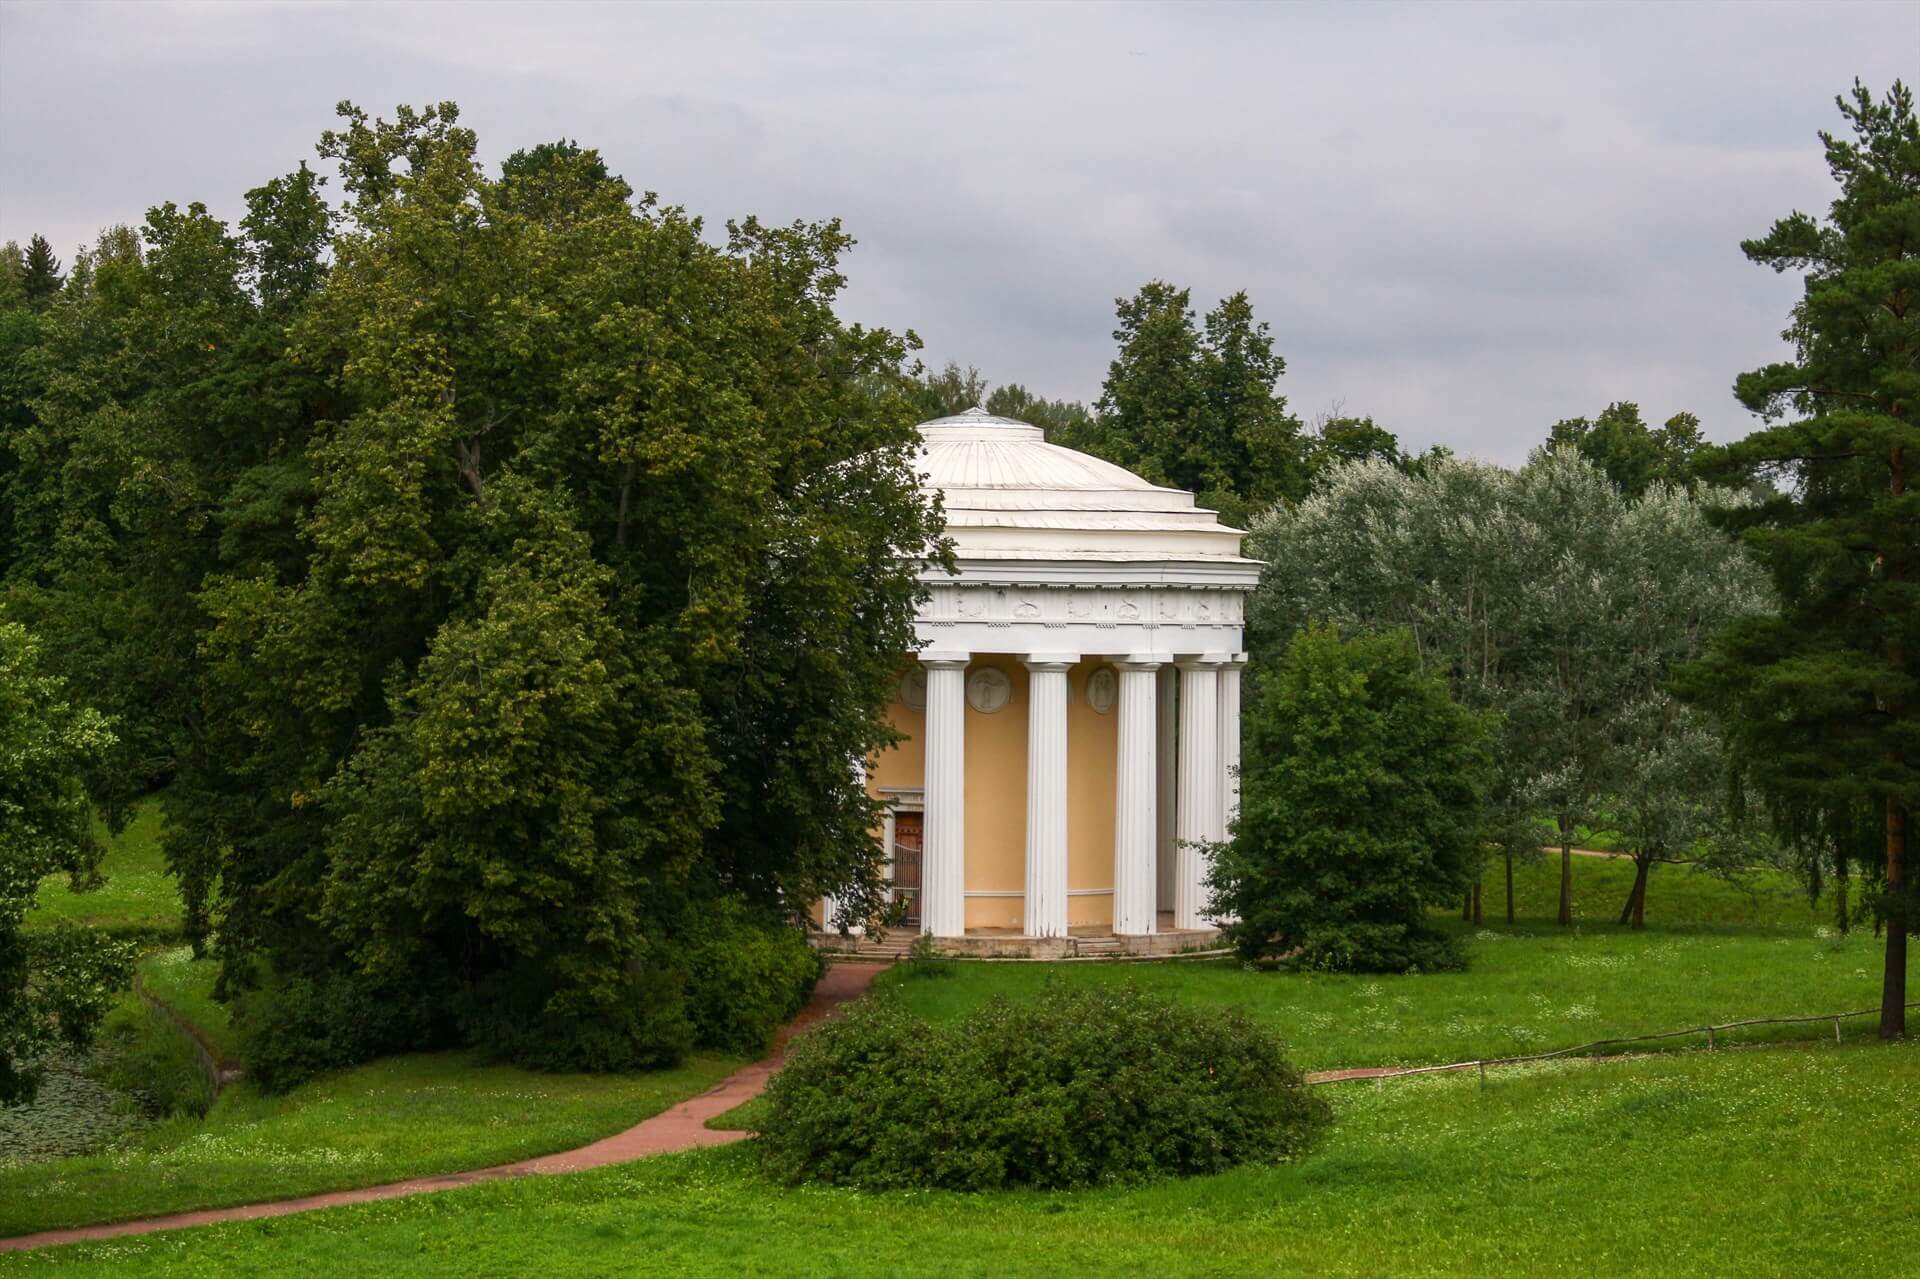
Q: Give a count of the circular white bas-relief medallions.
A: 3